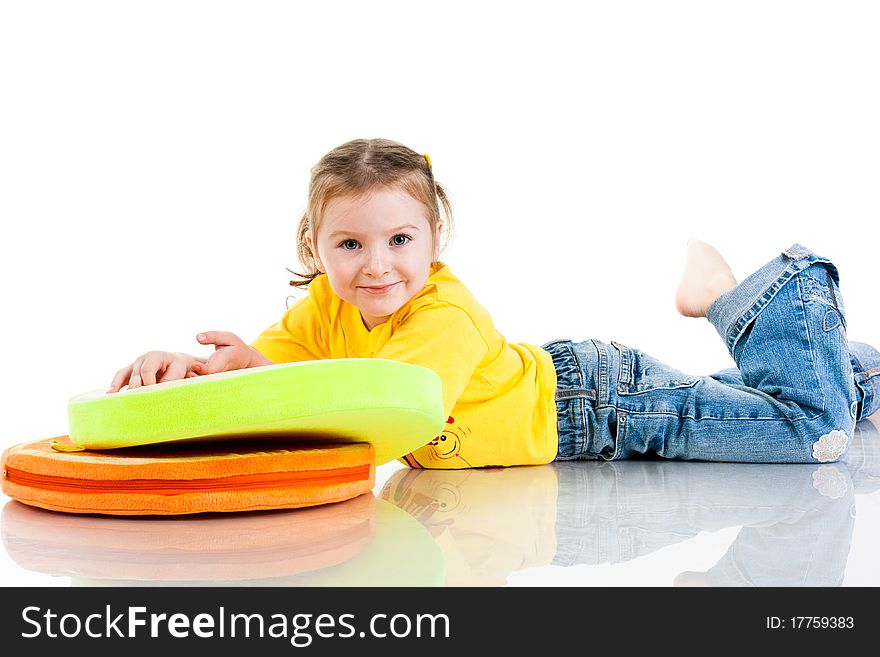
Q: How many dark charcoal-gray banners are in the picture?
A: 1